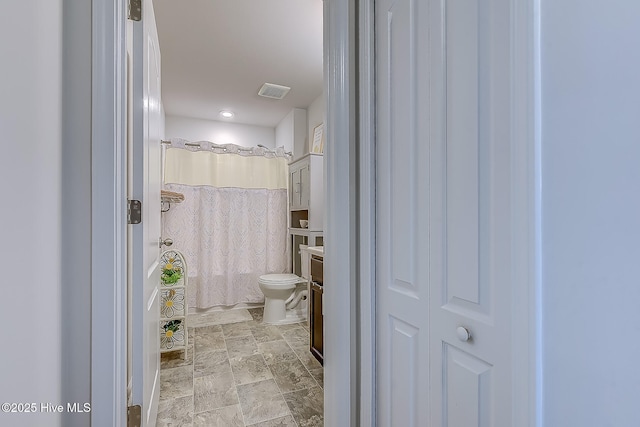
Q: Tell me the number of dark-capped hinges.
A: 3